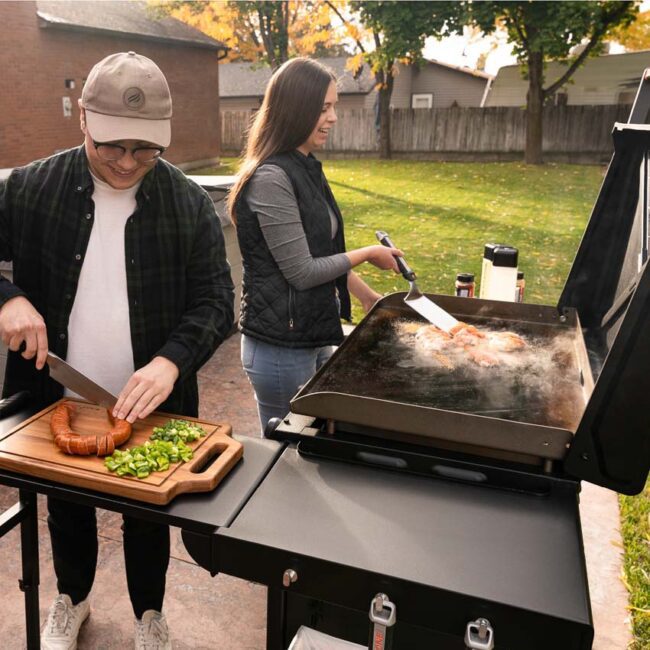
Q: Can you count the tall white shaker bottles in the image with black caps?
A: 2